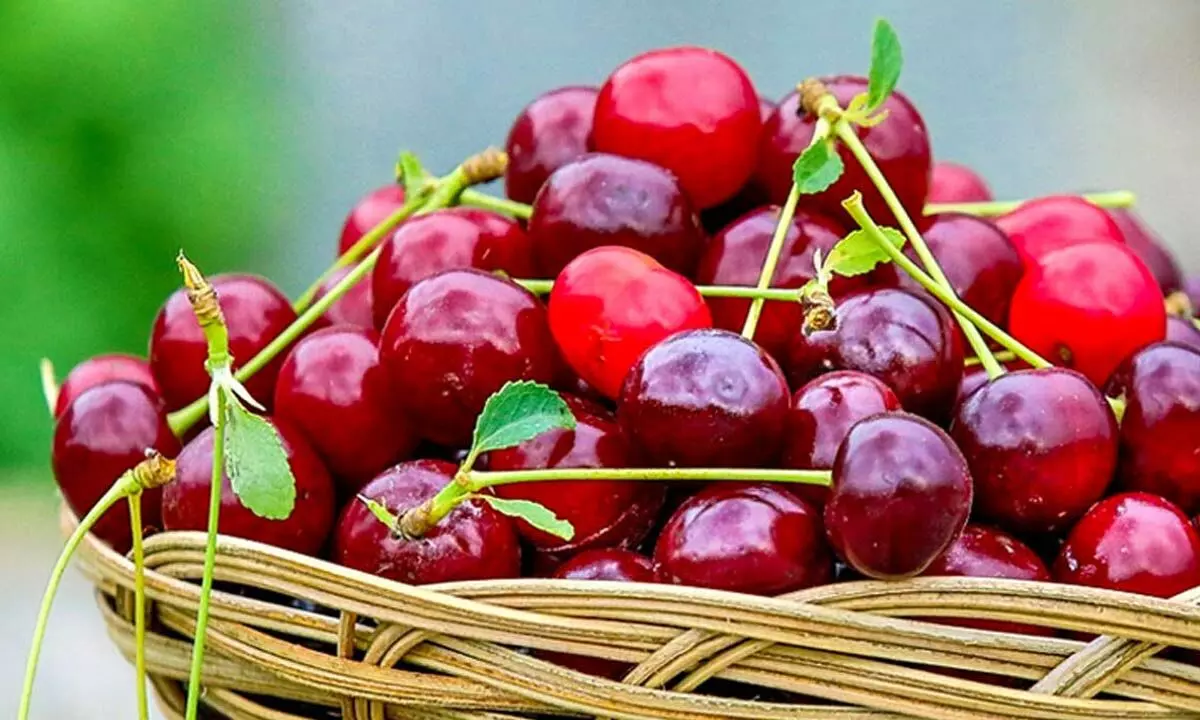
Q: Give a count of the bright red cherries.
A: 4